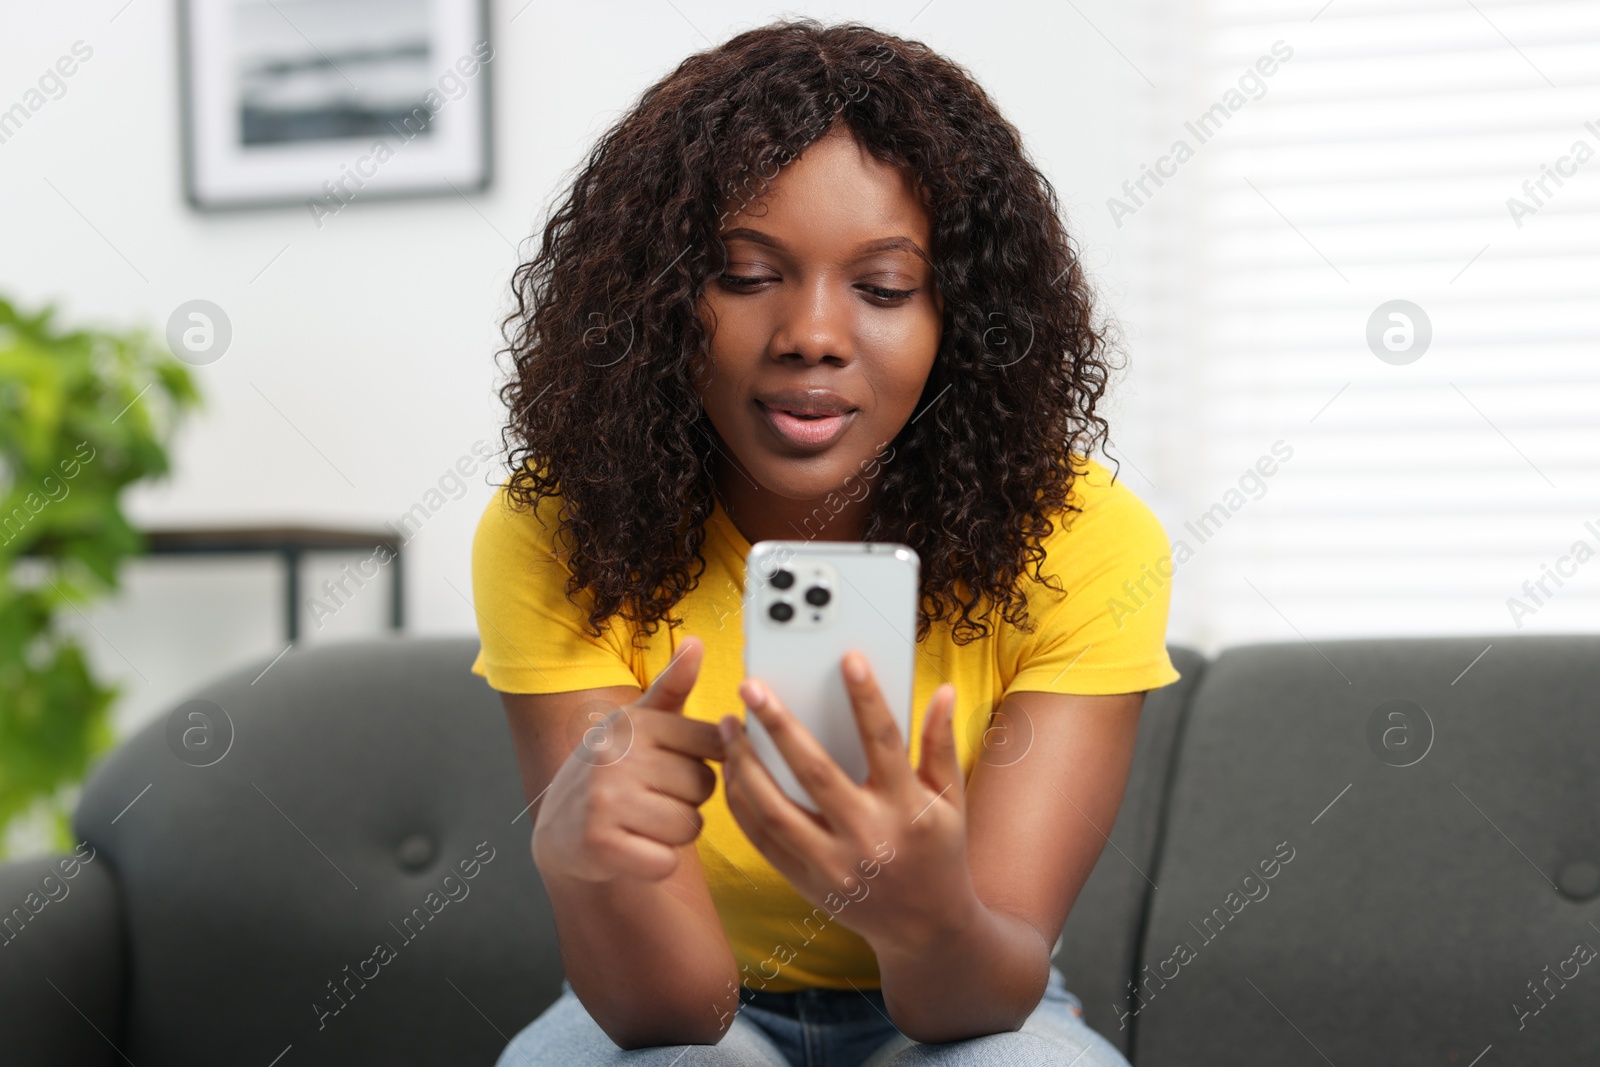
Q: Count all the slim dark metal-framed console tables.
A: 1